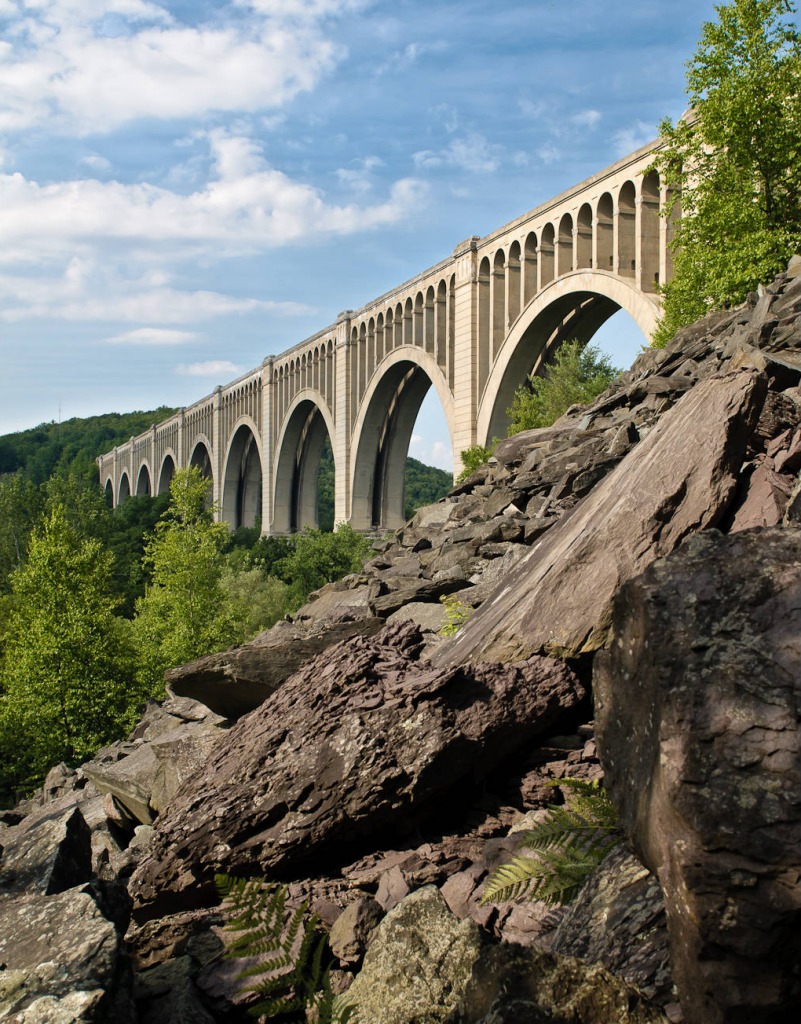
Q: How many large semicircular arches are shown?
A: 9